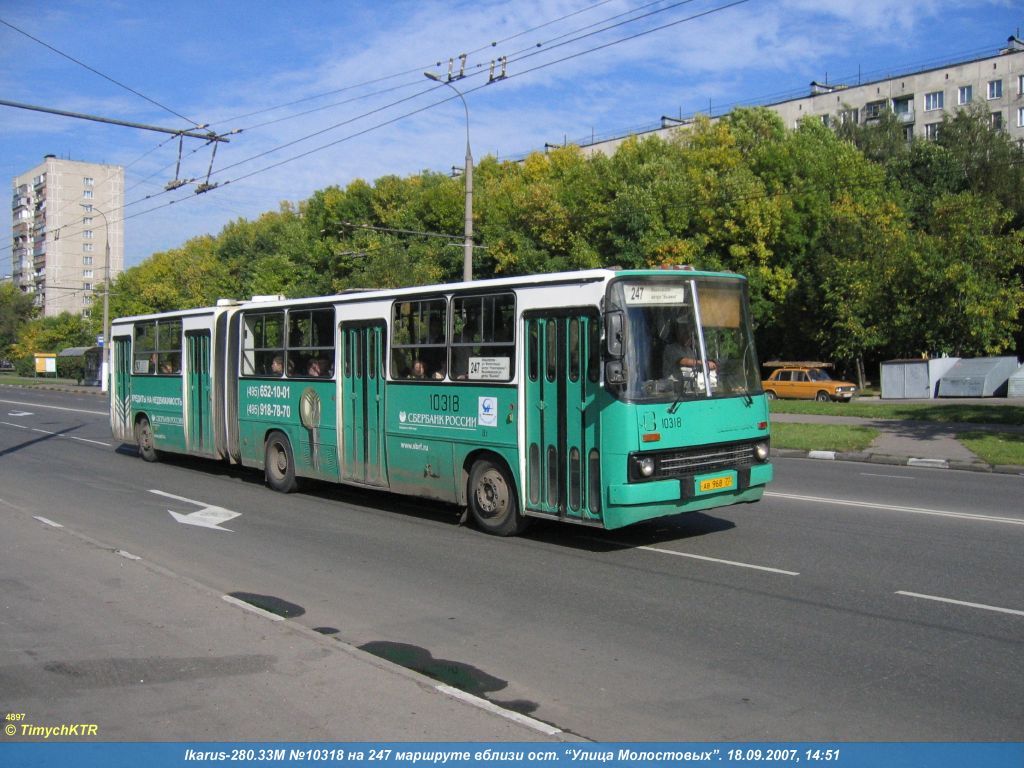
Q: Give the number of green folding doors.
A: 4